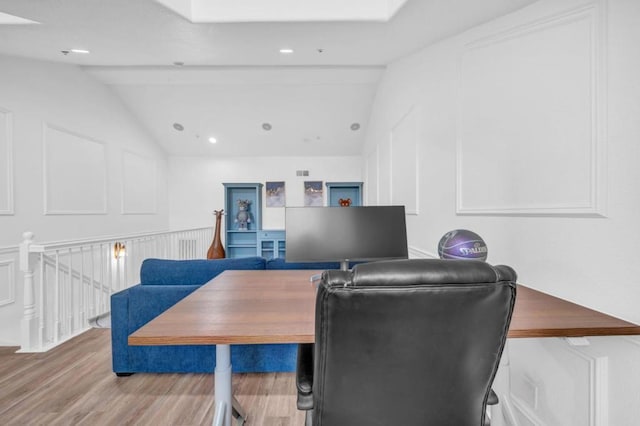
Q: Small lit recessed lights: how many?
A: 3